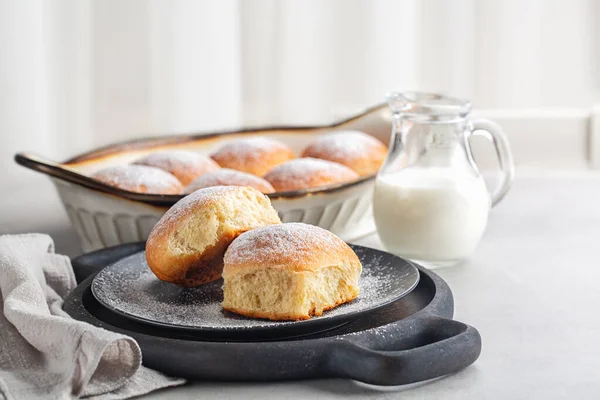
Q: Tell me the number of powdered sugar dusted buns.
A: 8